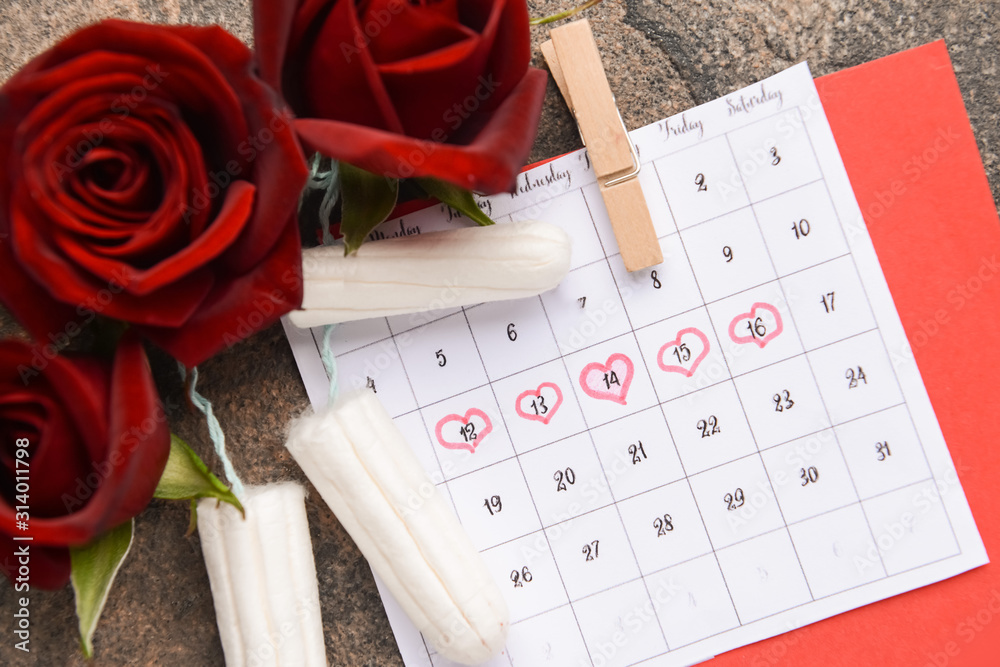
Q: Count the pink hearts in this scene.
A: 5